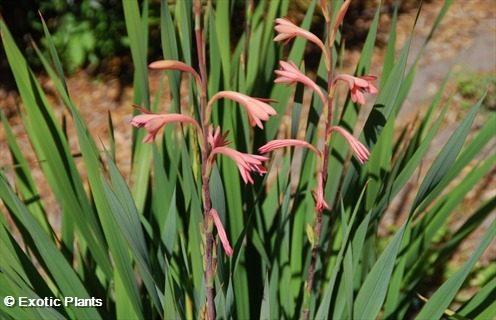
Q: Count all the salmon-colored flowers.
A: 12